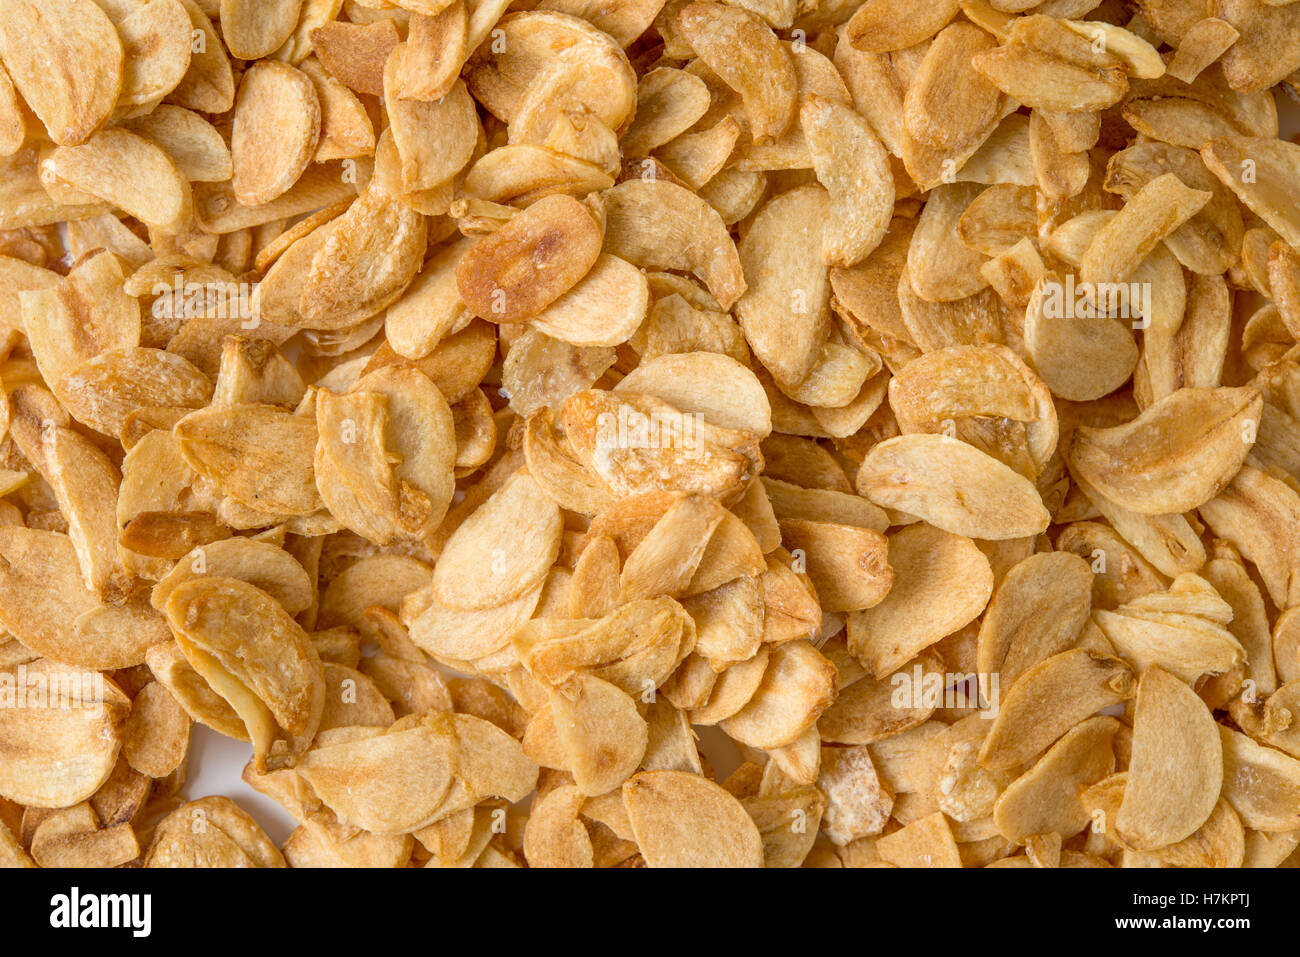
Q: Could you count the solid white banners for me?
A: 0